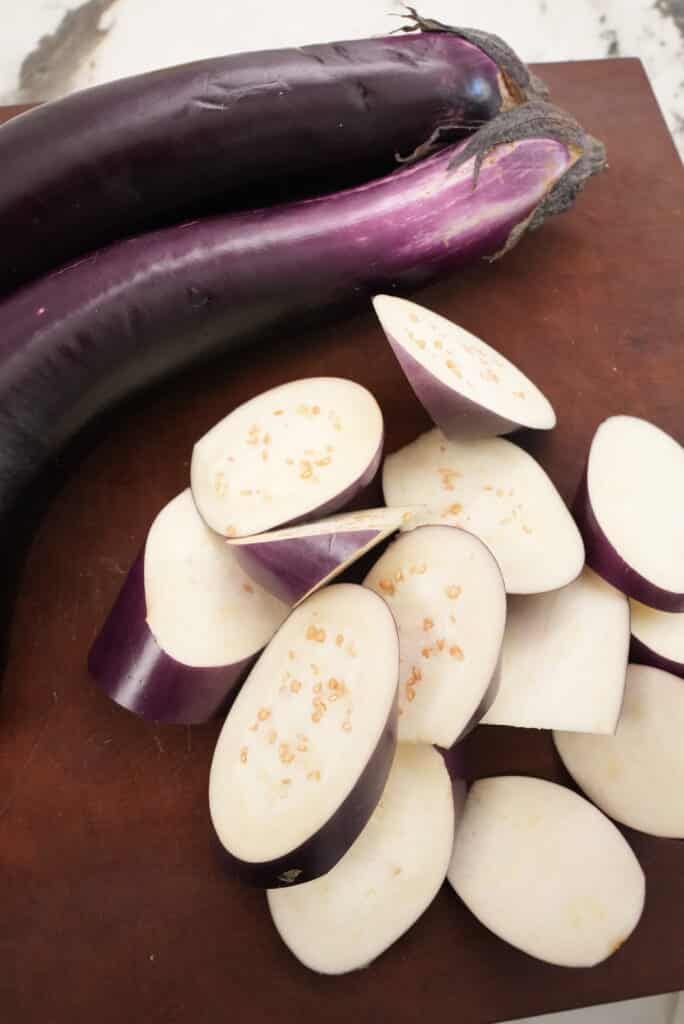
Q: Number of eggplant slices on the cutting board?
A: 13